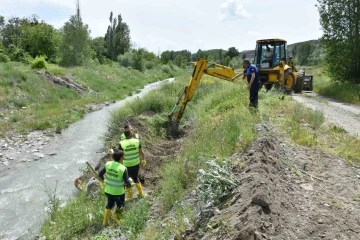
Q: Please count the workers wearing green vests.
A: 3